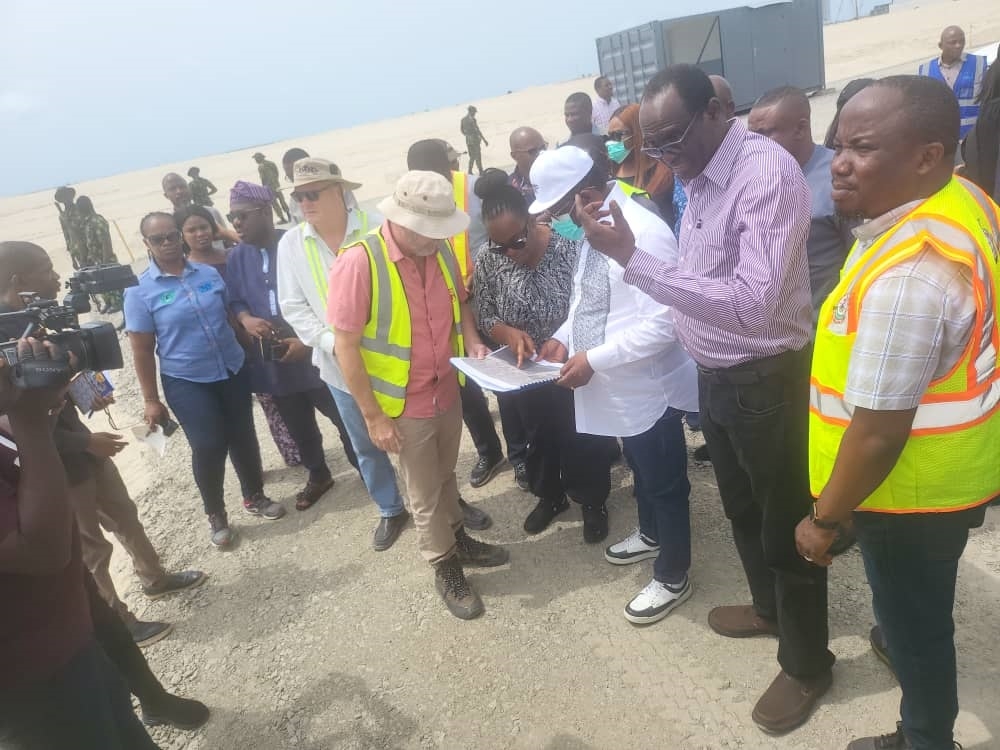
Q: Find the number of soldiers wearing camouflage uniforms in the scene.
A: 5